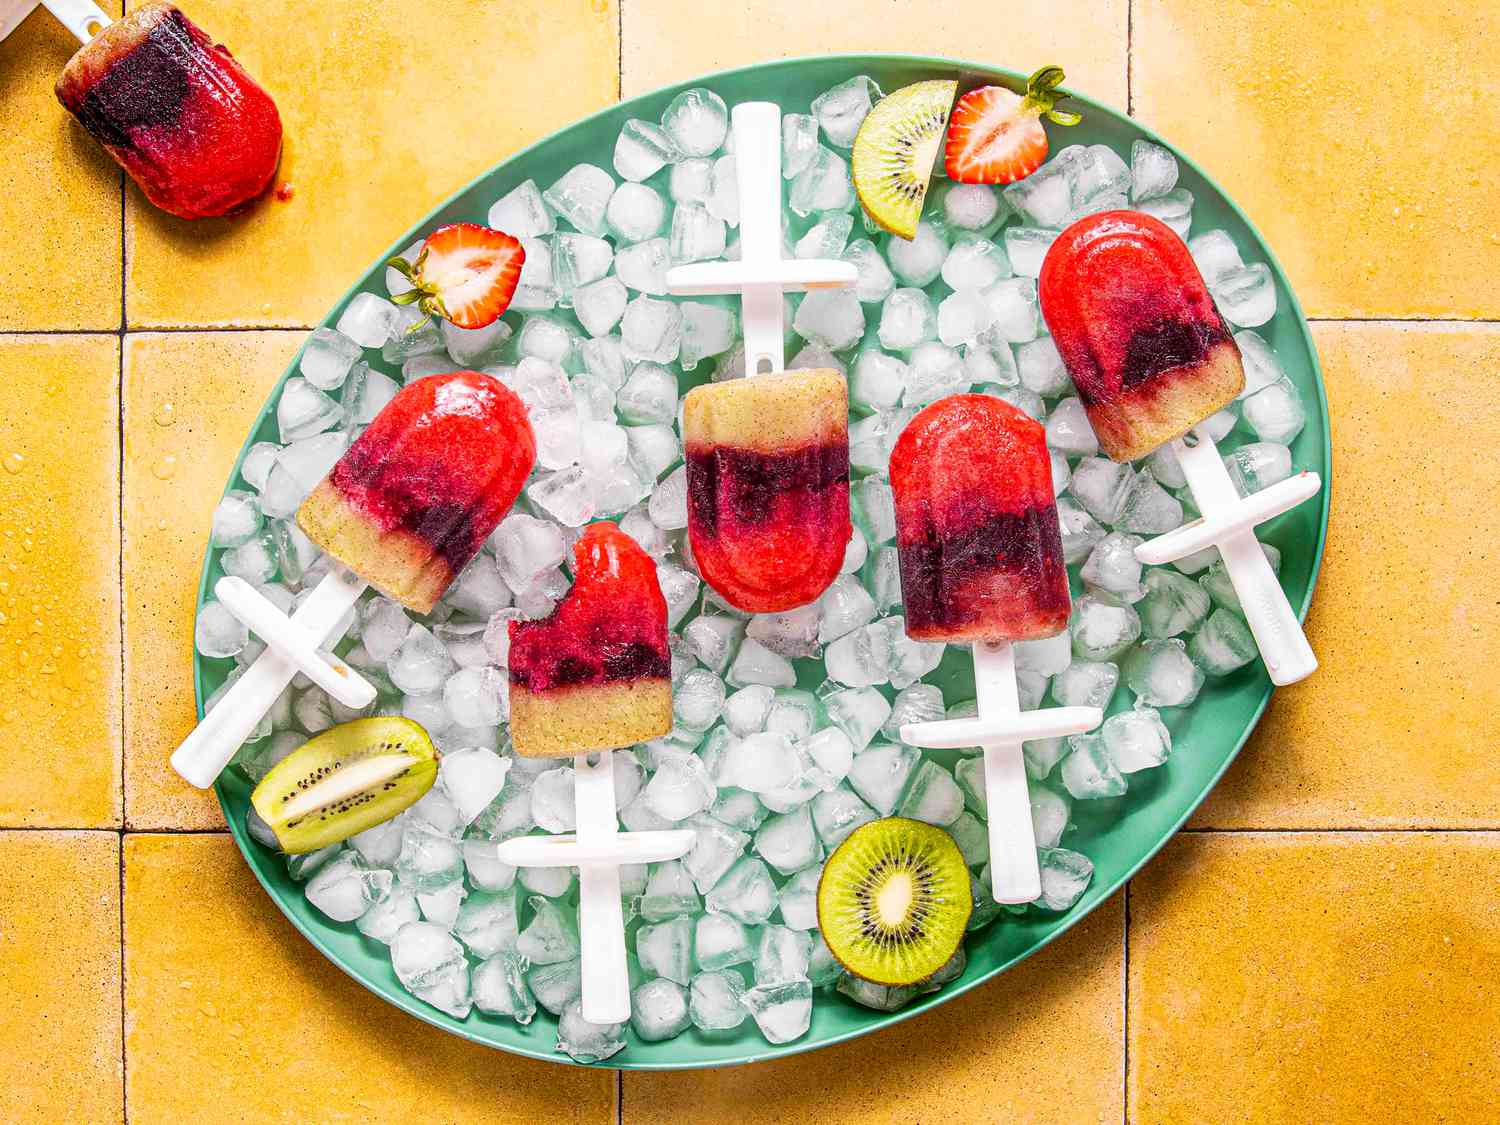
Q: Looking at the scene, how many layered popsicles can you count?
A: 6